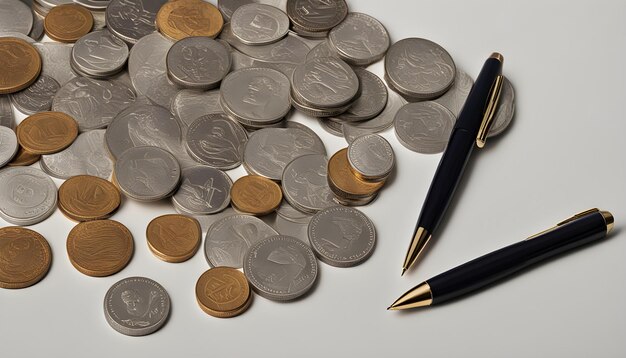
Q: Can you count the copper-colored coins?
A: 12